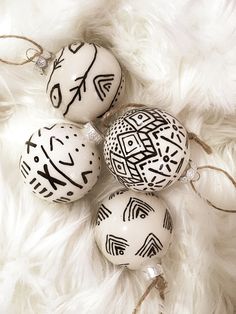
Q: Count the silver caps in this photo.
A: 4